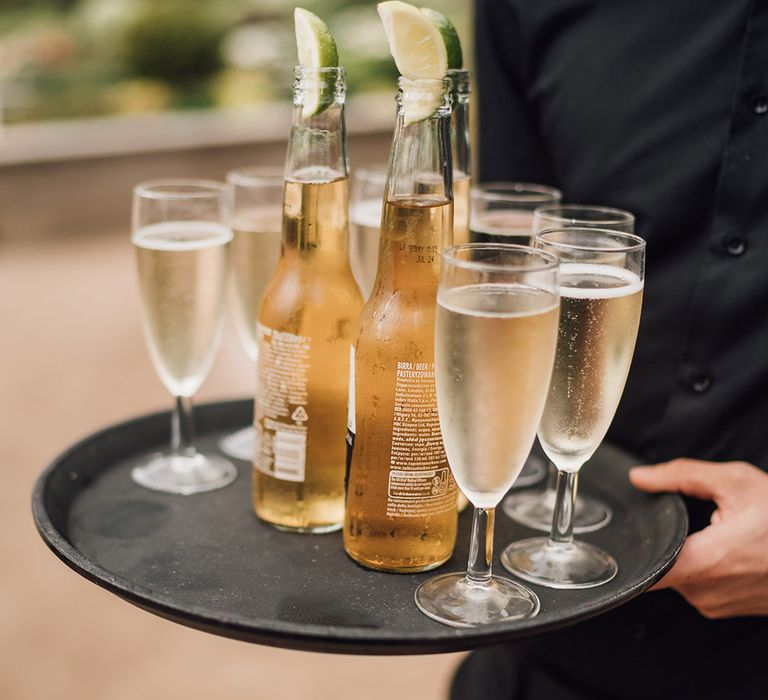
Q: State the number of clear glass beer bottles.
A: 3